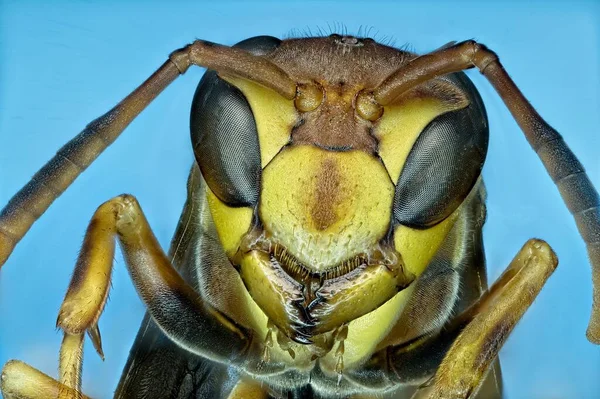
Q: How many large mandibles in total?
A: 2